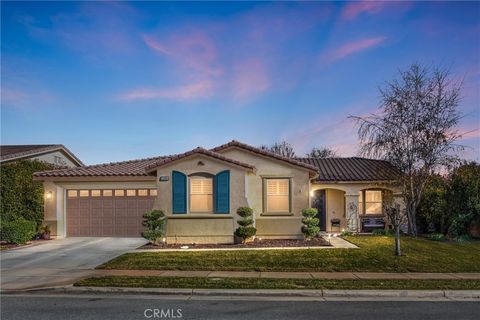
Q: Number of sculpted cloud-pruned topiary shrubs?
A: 3